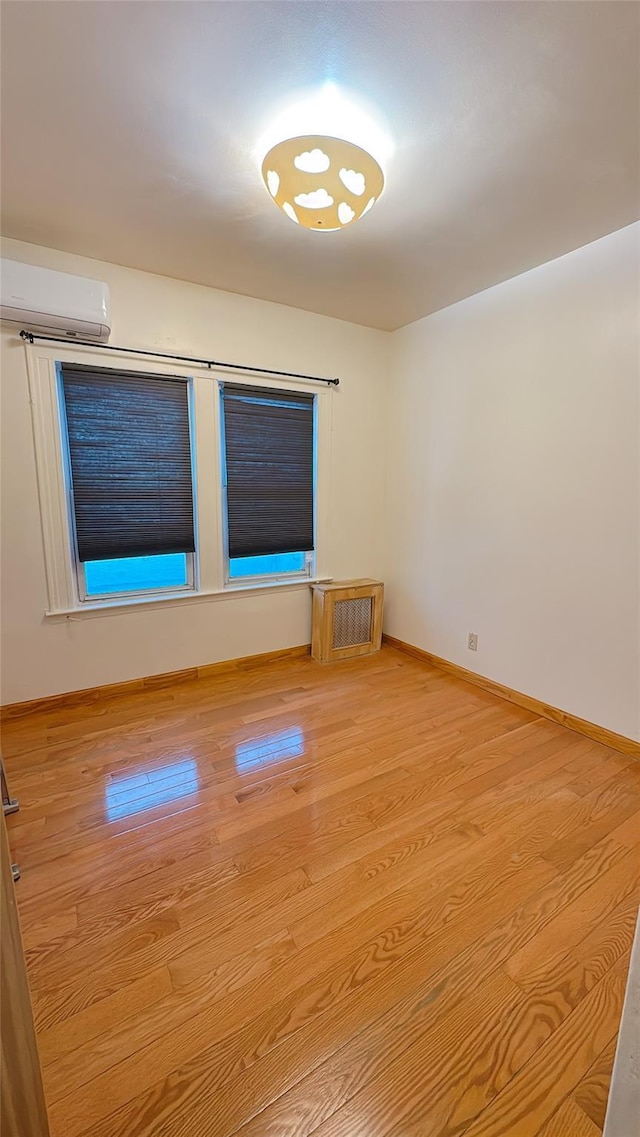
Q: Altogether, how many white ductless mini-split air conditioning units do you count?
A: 1